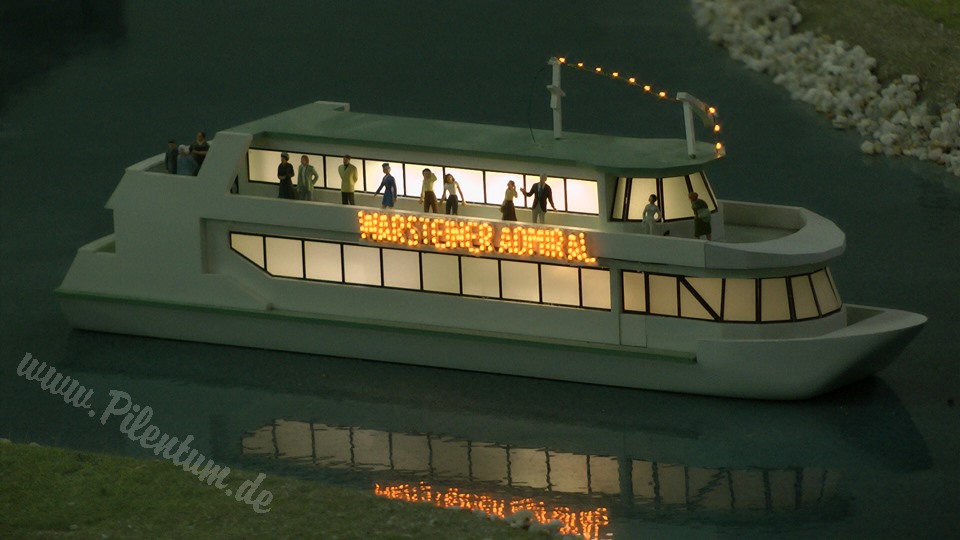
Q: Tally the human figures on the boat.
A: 13